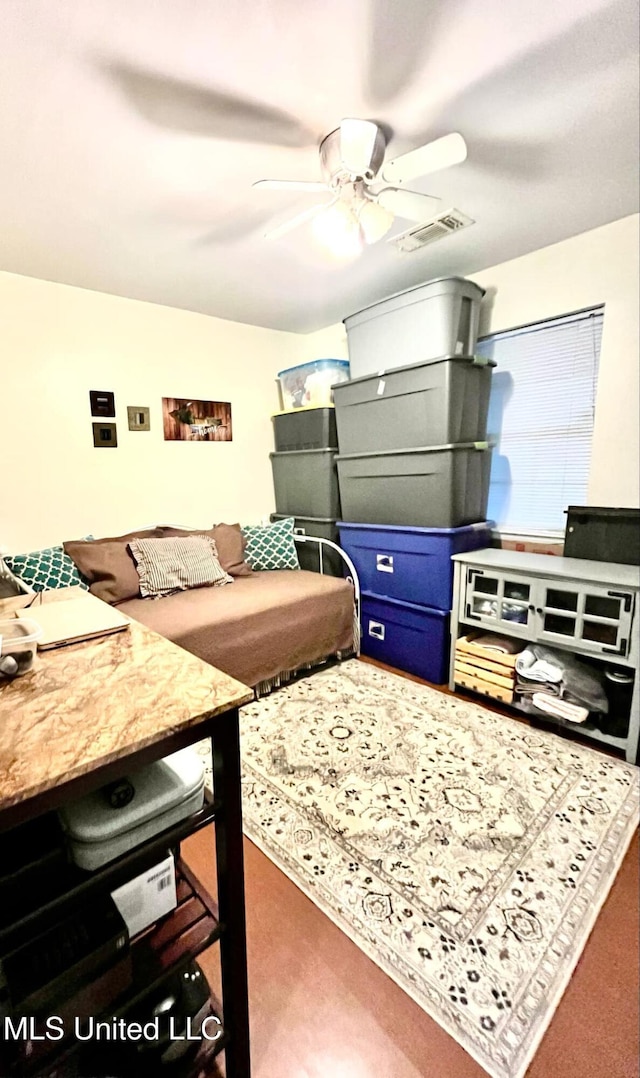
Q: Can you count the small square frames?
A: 3